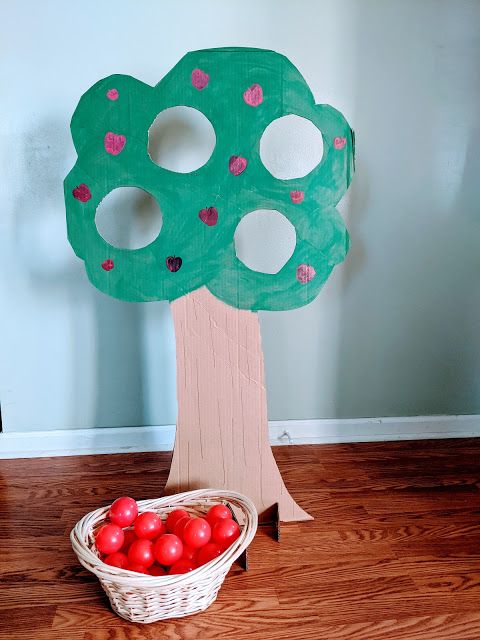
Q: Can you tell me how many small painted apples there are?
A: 12